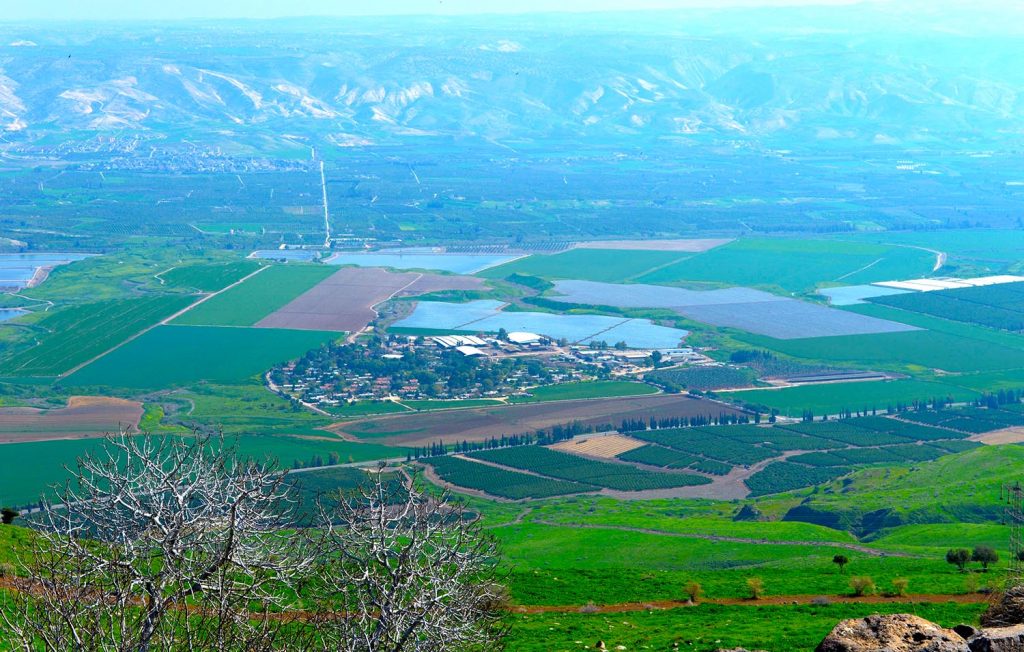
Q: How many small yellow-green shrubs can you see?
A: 4